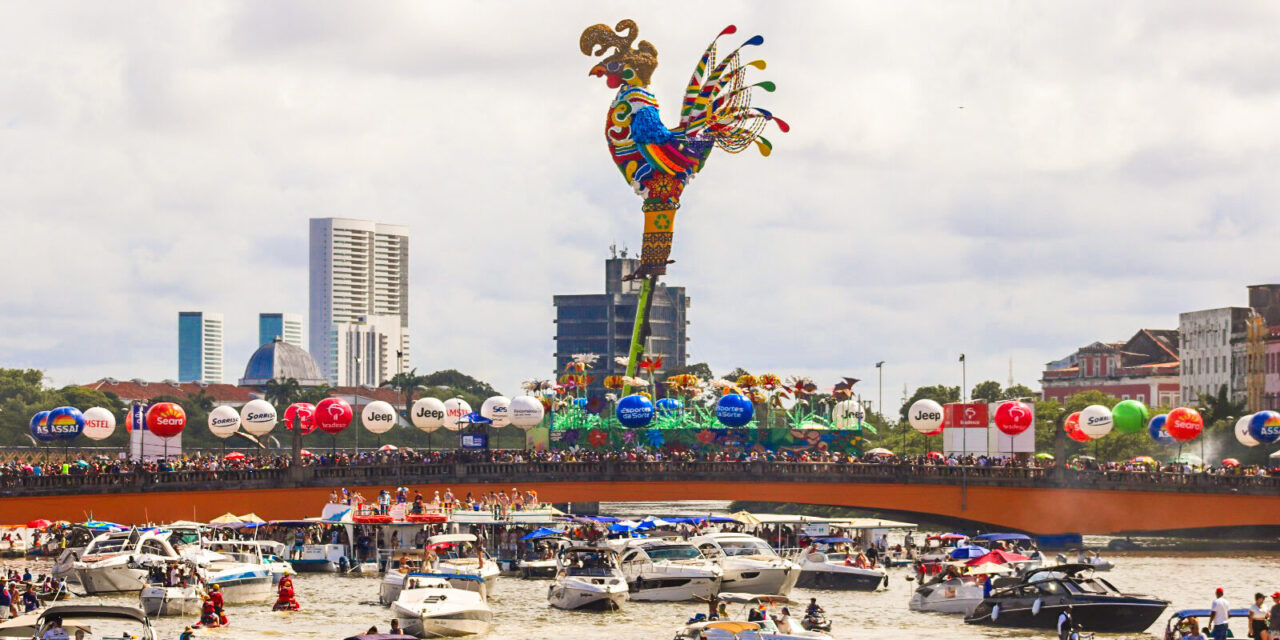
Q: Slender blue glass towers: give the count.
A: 2